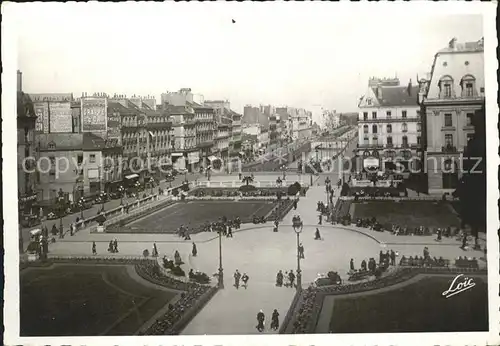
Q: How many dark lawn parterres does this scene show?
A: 4